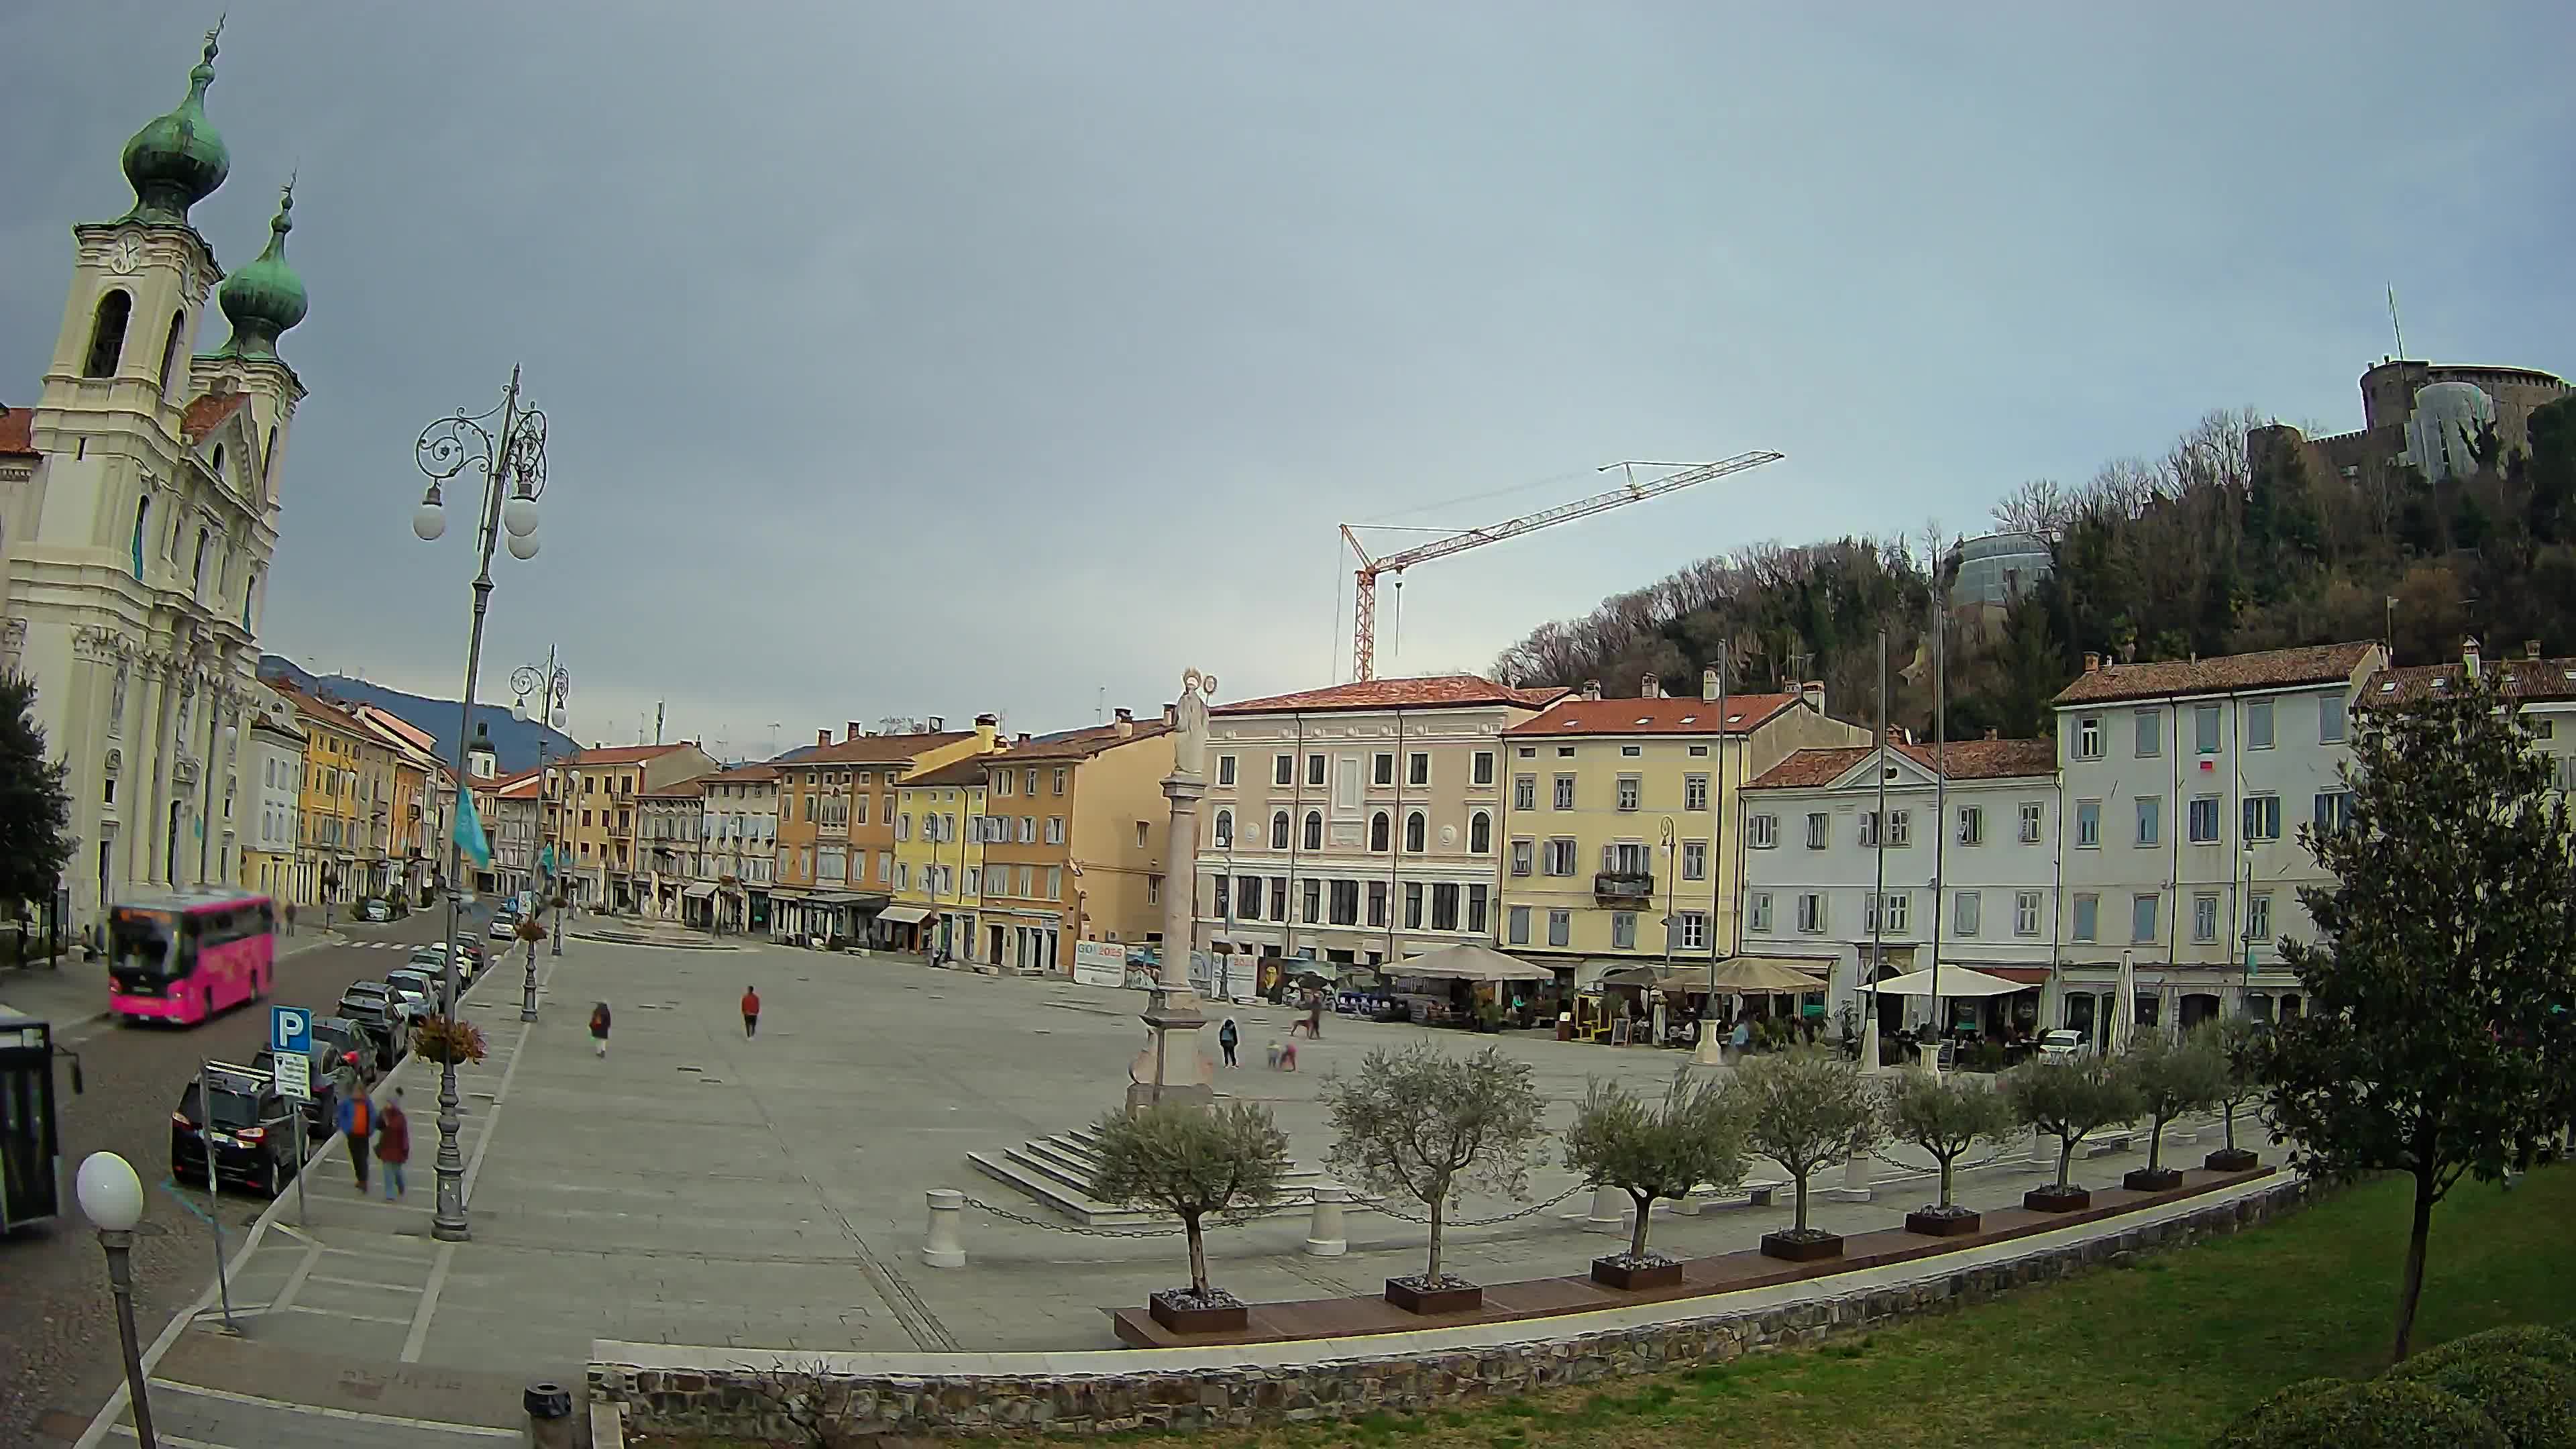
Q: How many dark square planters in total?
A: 8